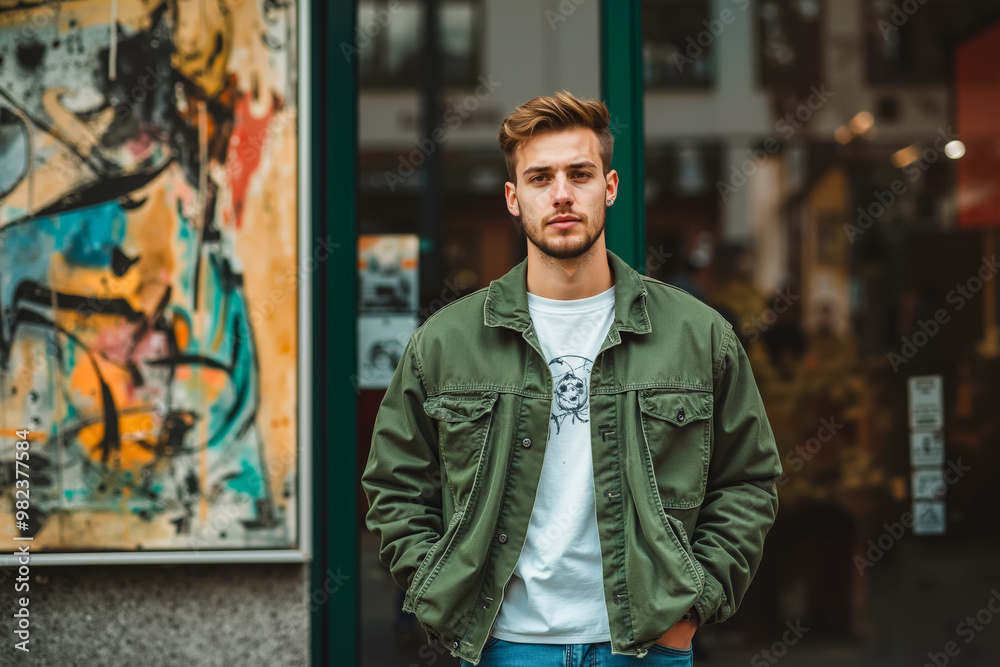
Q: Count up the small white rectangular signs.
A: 4